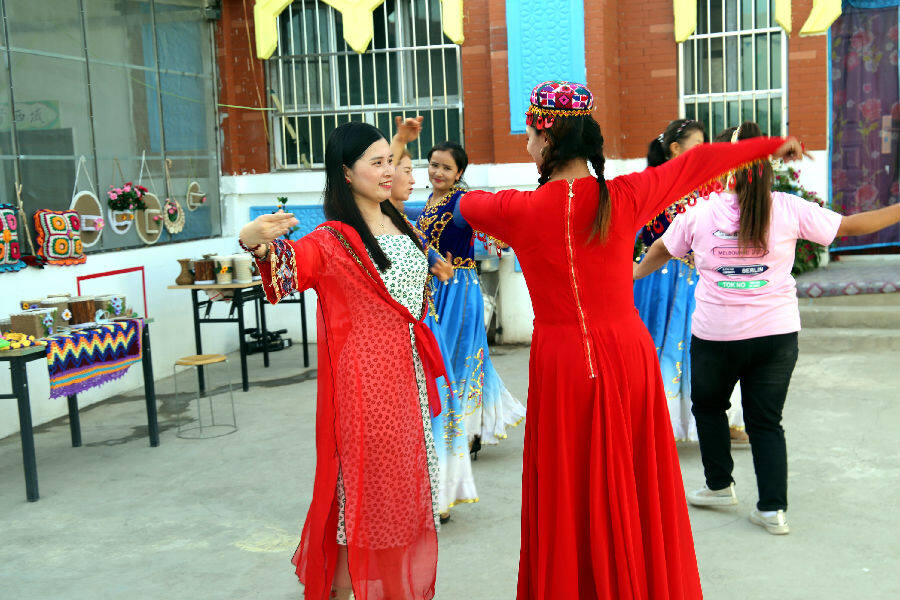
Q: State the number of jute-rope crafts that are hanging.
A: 5